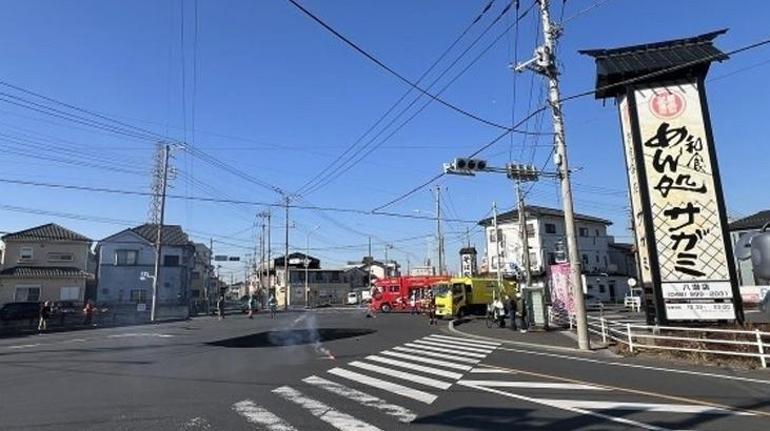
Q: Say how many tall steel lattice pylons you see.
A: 1